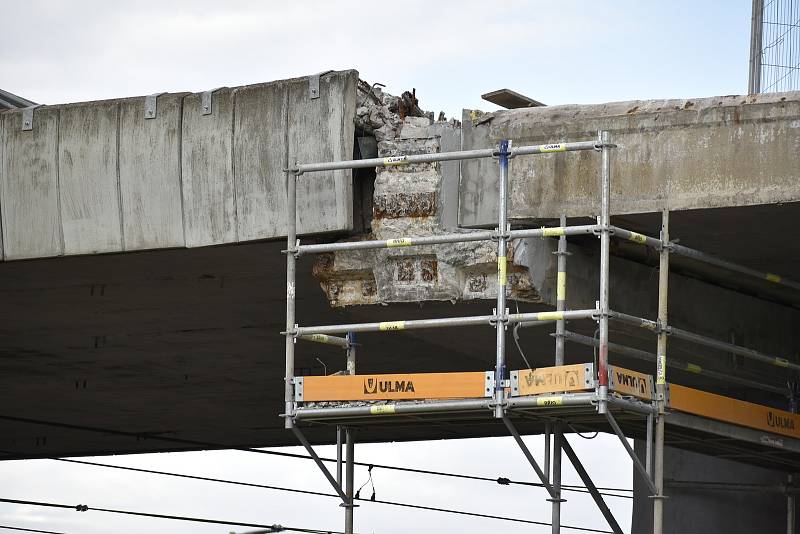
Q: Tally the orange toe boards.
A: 4